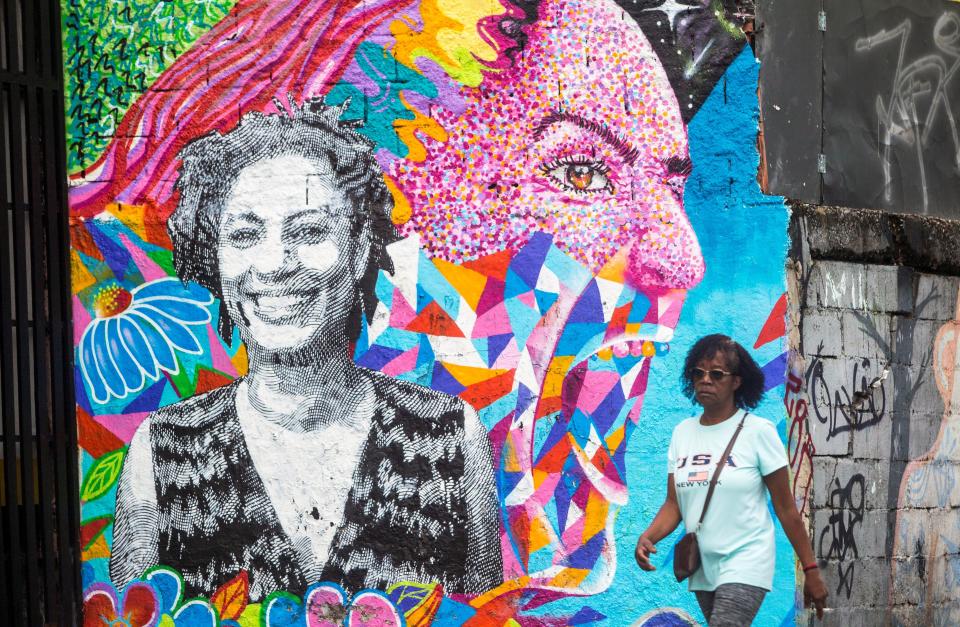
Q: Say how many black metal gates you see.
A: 1